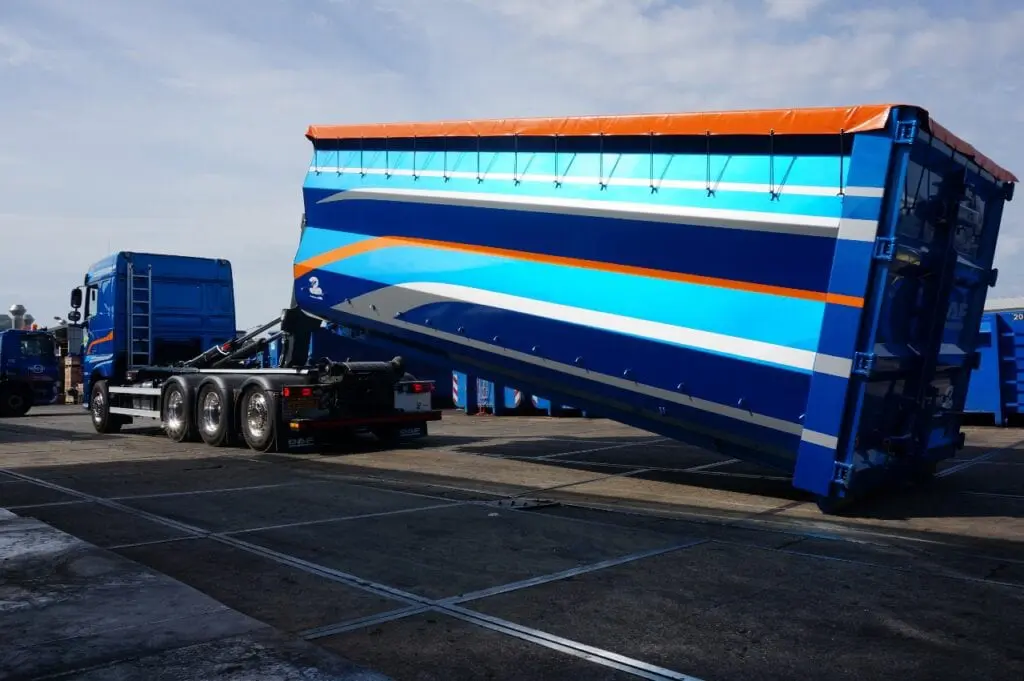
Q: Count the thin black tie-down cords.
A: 14